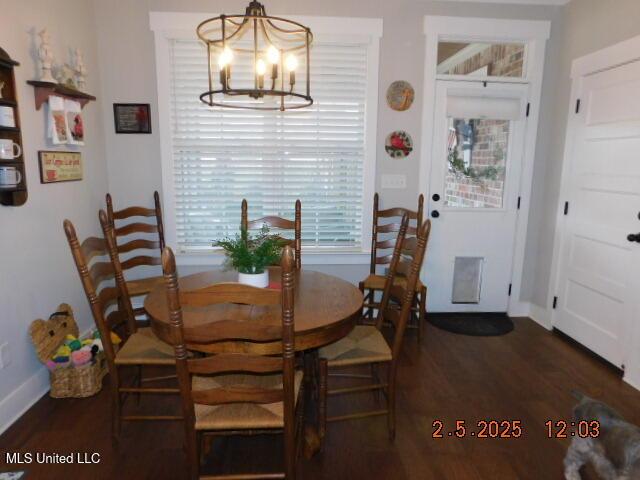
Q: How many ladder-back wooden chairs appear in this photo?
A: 6